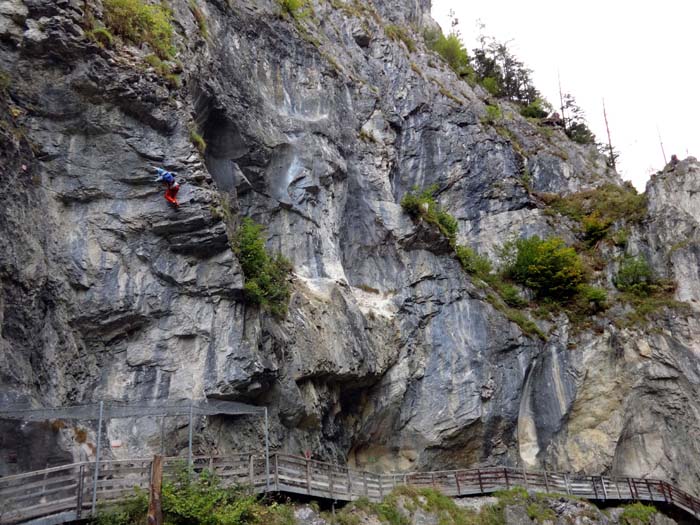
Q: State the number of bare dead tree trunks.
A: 3